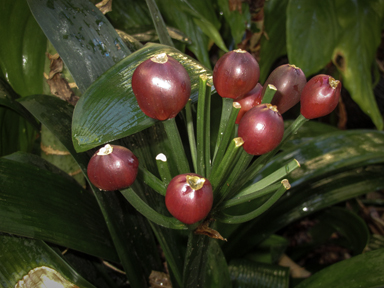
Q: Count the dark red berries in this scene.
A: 8